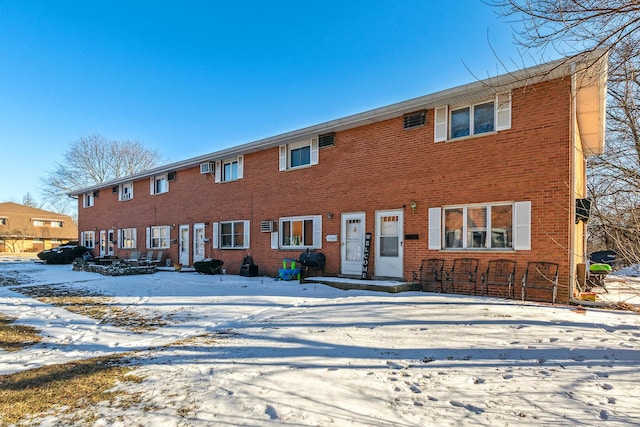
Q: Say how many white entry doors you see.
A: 6